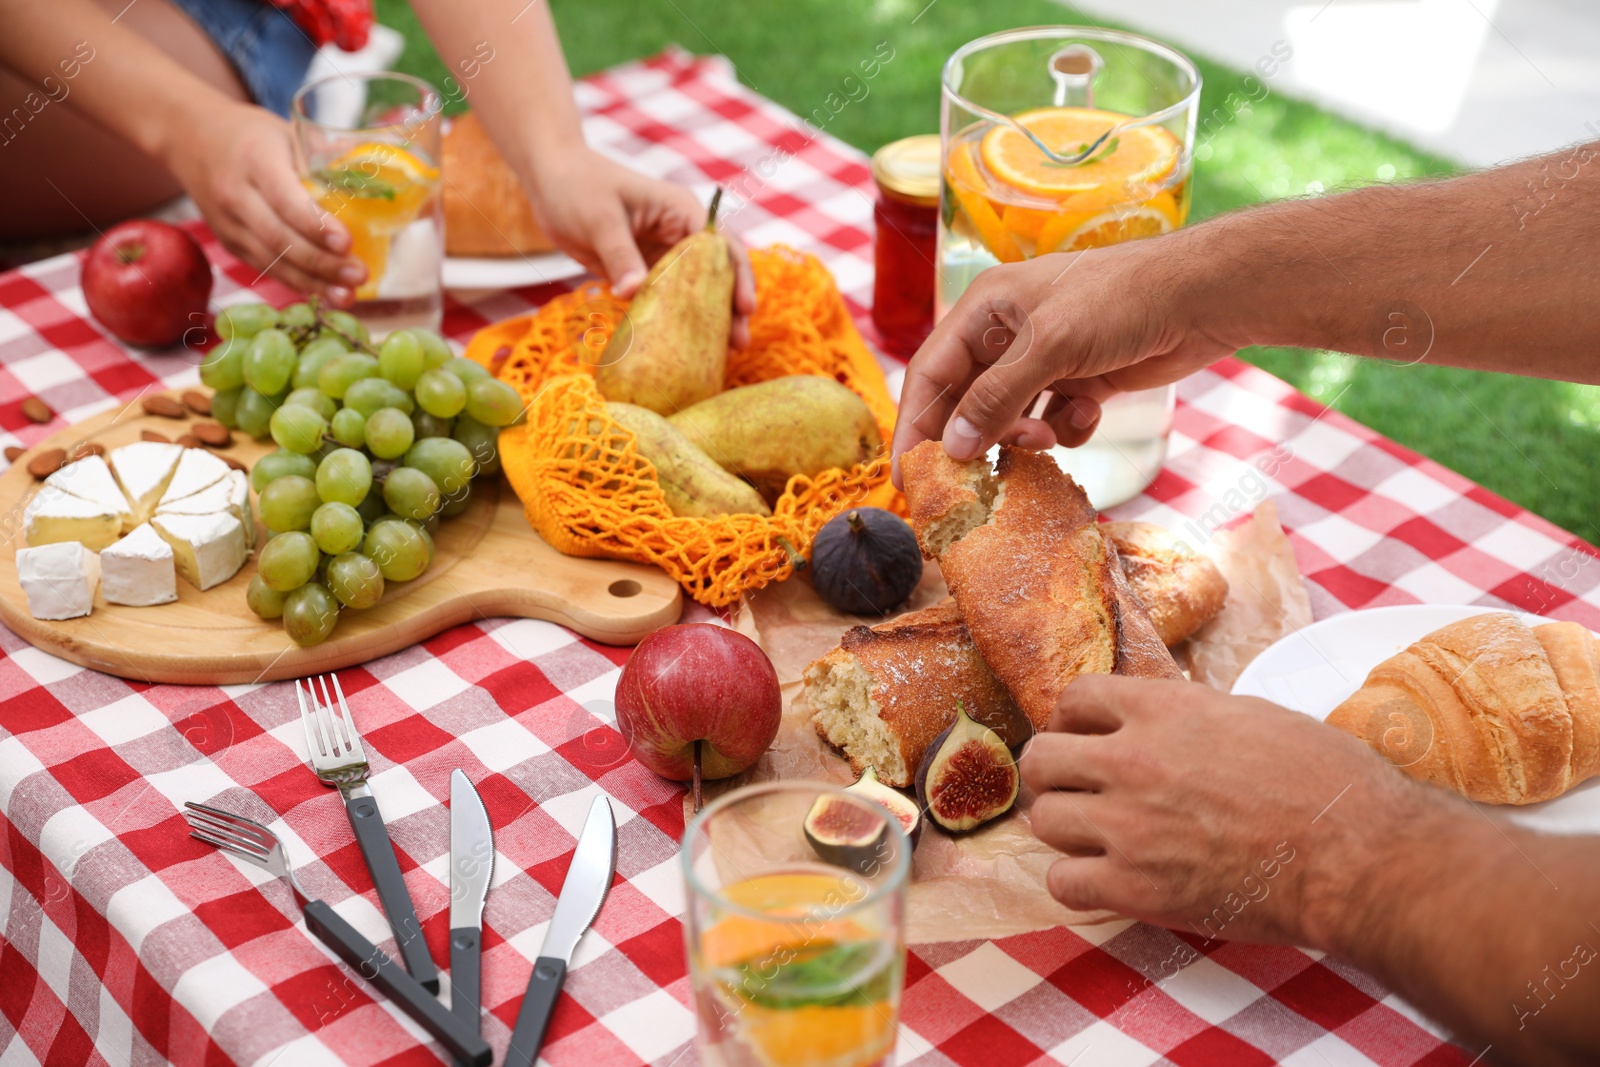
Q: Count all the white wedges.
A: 8